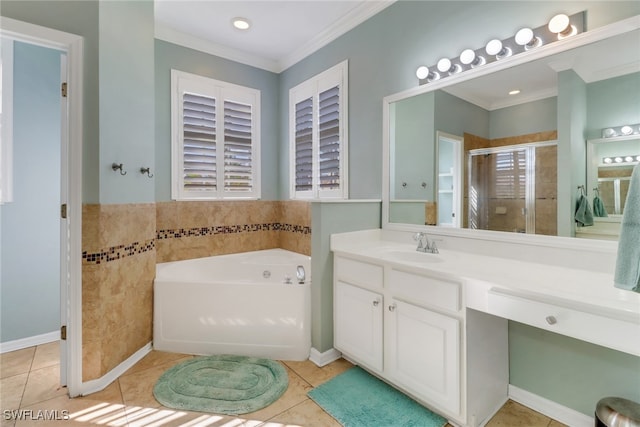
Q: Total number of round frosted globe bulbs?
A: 6